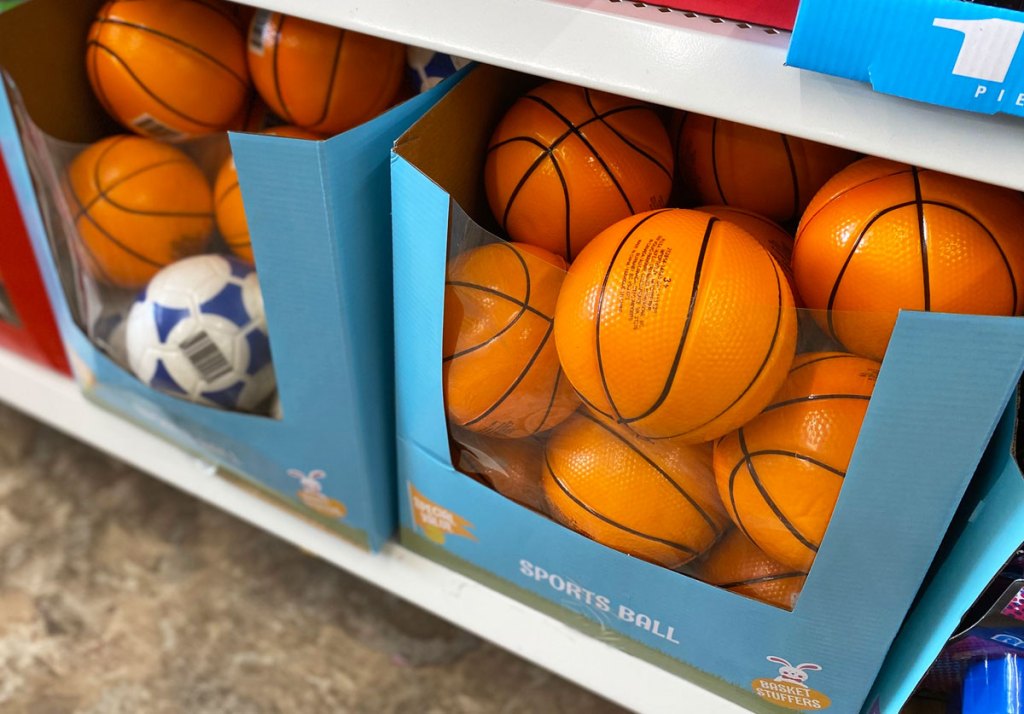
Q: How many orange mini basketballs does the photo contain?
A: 14